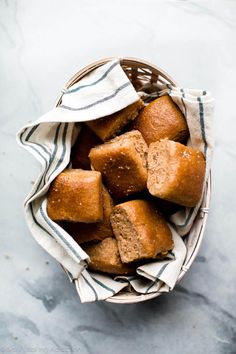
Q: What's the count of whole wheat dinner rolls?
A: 9